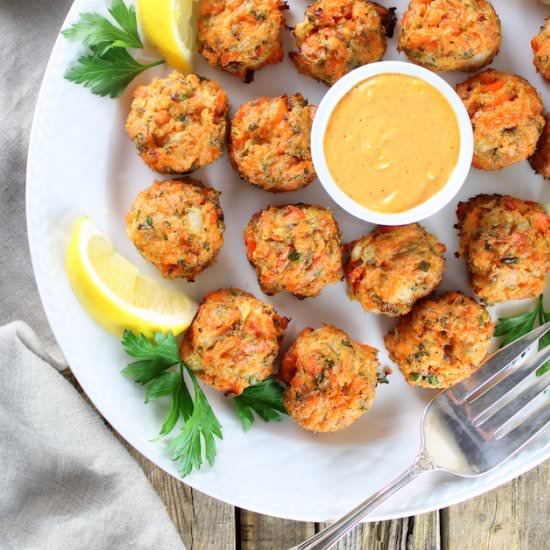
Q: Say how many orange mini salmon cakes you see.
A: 15